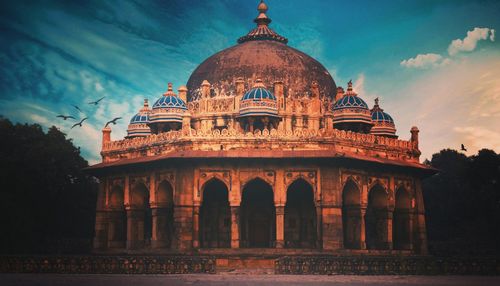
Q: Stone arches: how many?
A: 9